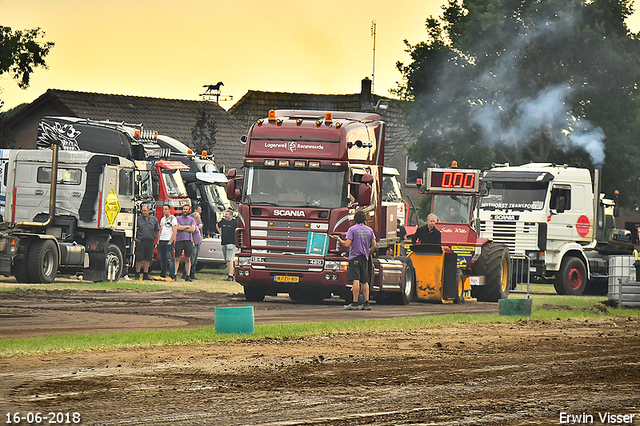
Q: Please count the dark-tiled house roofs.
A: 2